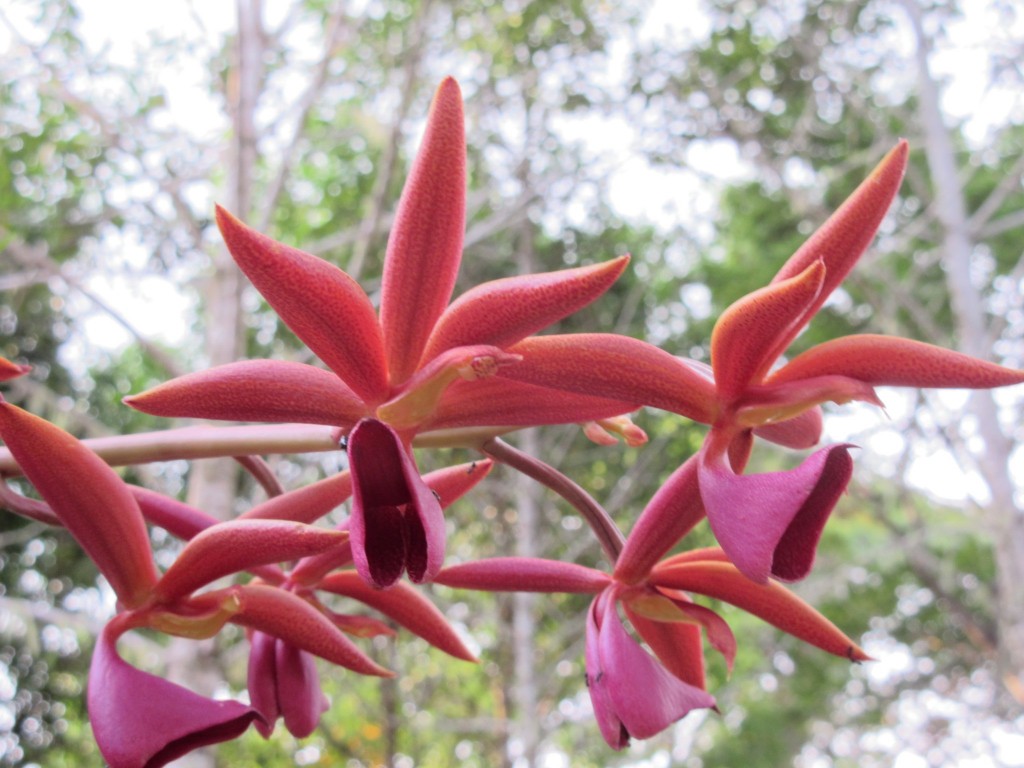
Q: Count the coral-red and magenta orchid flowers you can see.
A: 5